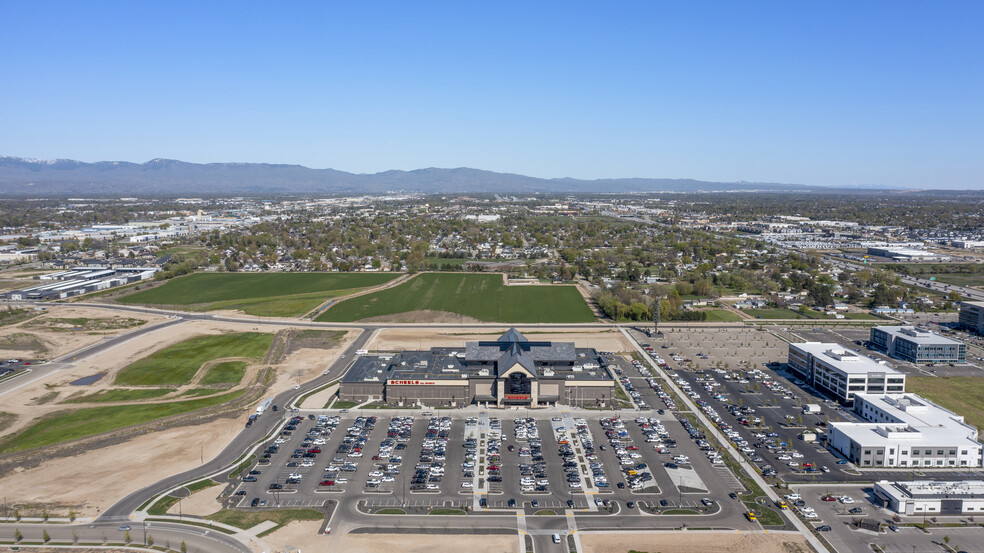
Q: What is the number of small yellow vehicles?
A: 3